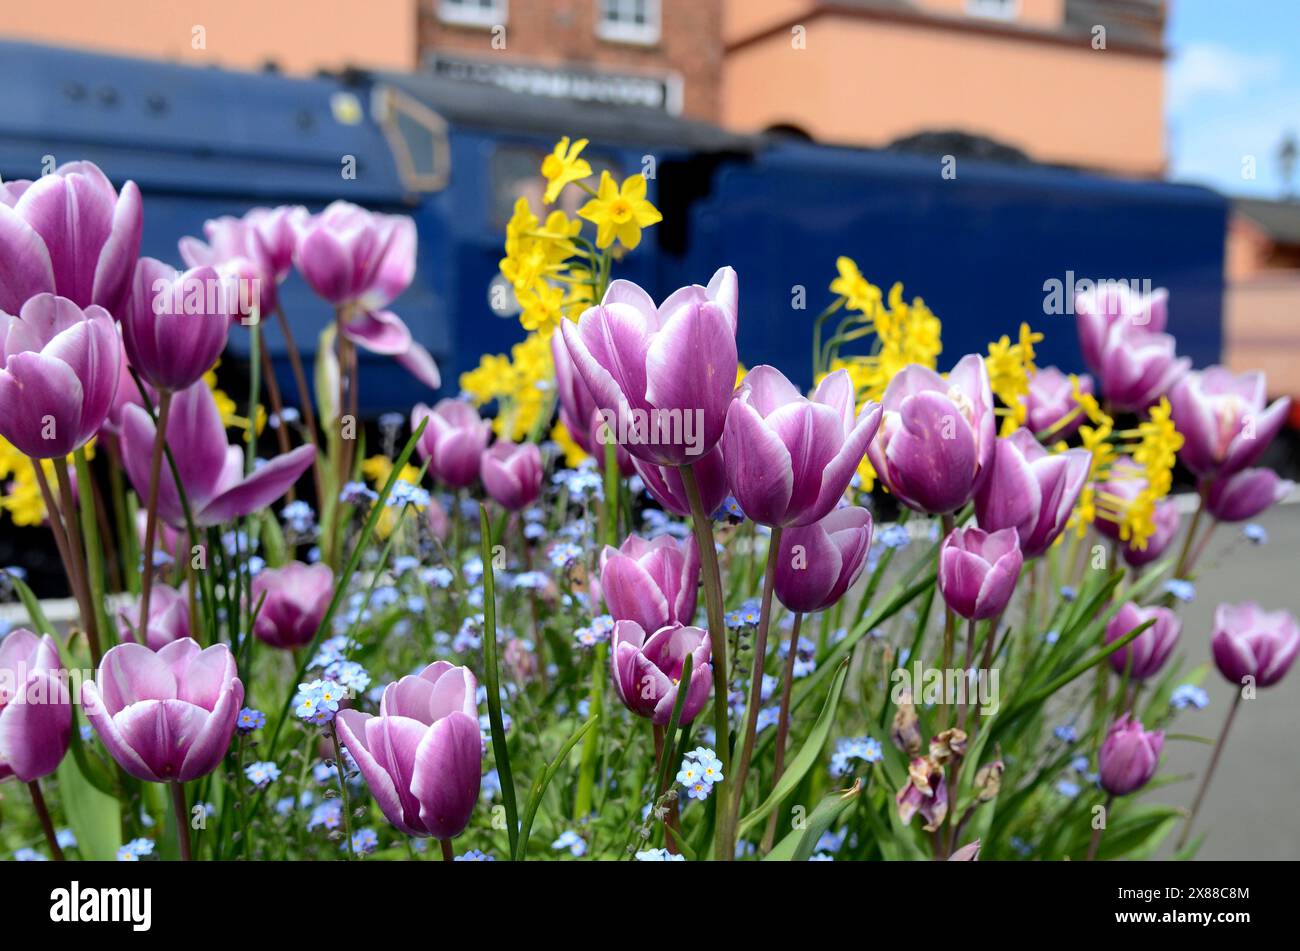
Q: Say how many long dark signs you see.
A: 1